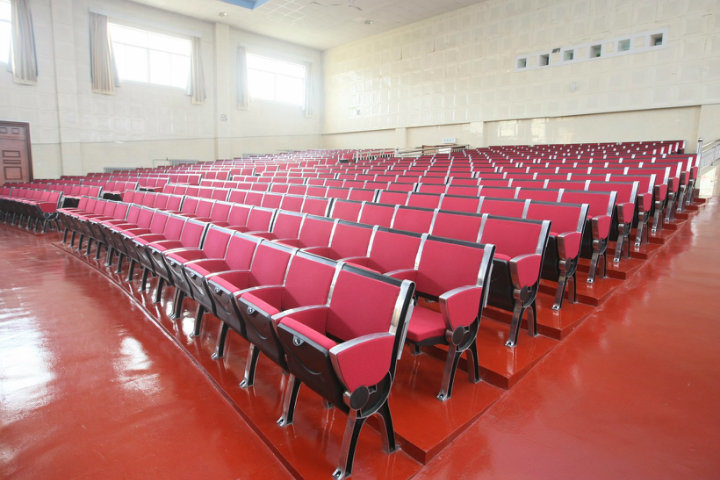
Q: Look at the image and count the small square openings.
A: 6